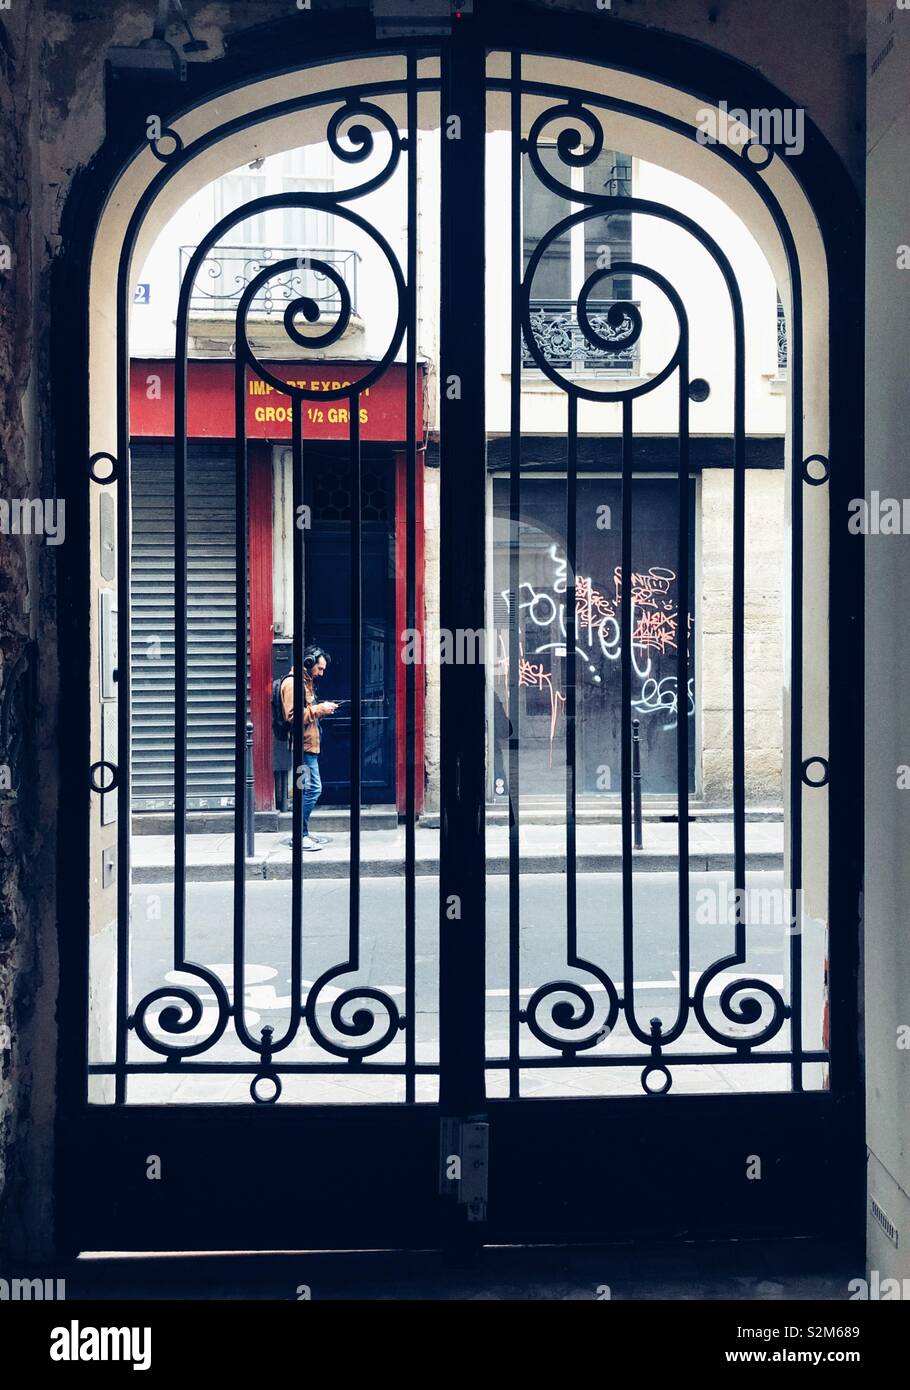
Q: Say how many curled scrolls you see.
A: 8